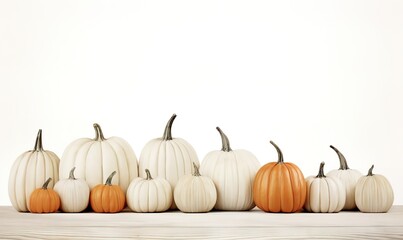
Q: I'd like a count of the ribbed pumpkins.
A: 13